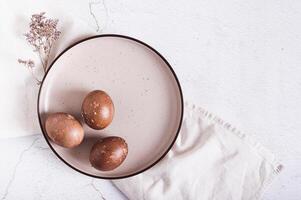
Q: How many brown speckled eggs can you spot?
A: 3